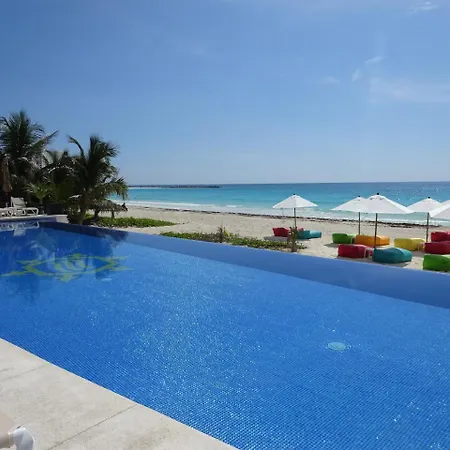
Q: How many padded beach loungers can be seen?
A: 10